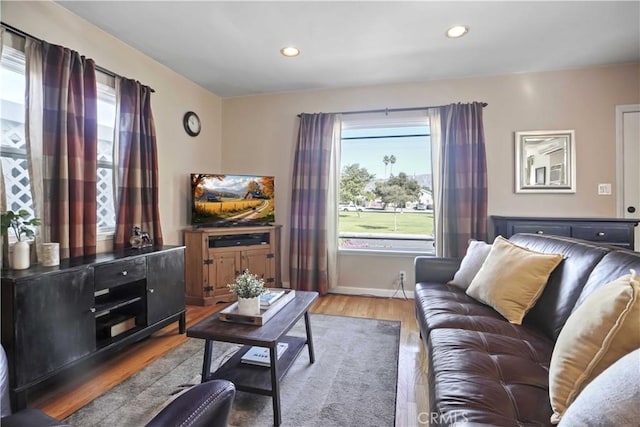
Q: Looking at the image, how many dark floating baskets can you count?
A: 0